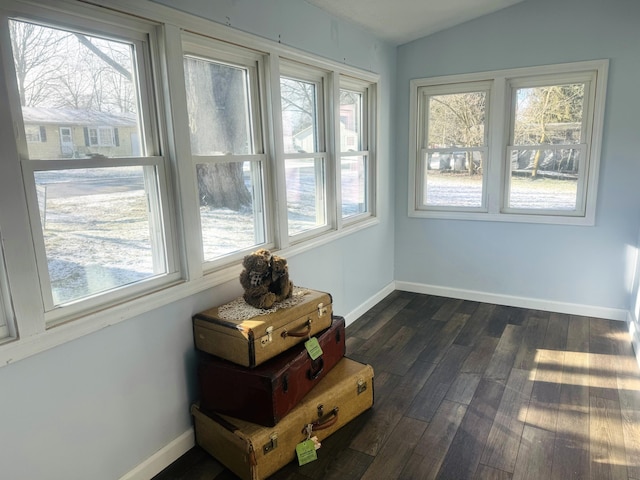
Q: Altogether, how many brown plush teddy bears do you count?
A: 2